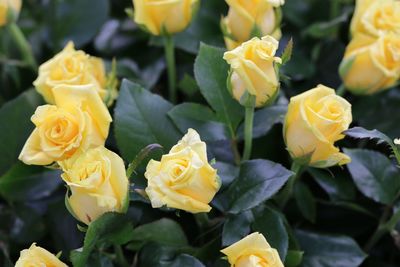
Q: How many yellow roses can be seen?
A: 13